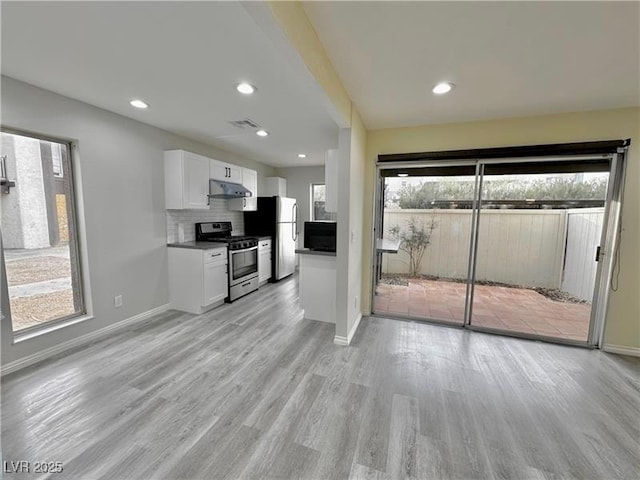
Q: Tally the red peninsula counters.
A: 0